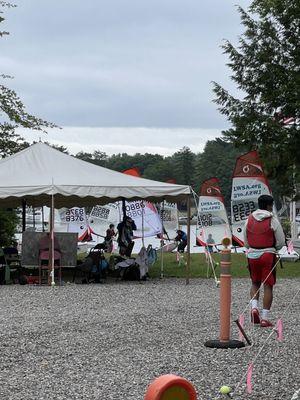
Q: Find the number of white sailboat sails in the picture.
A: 6